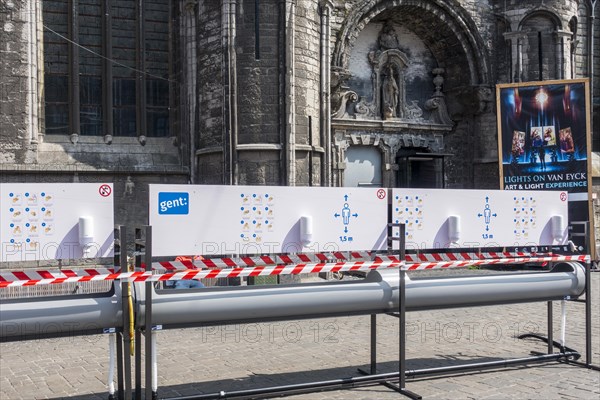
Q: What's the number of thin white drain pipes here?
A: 3